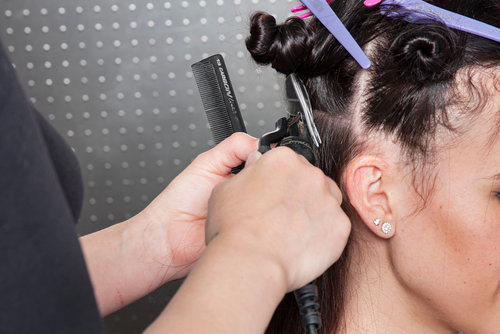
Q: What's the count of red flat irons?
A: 0